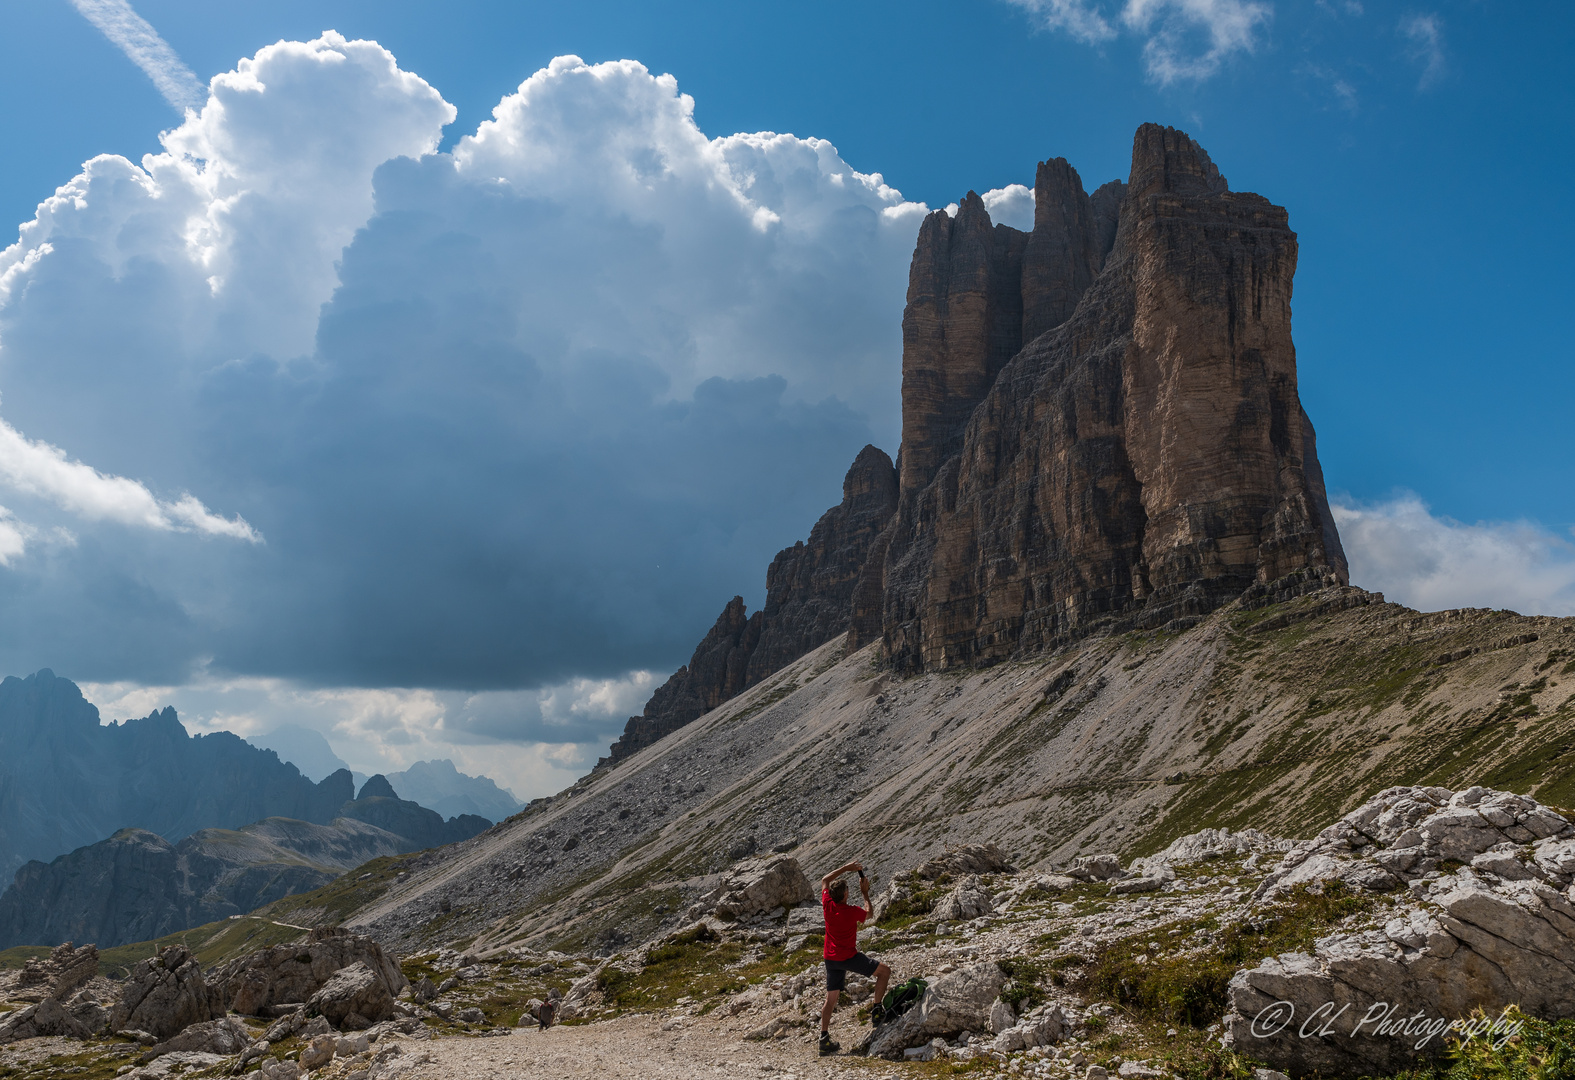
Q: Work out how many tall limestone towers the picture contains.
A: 3